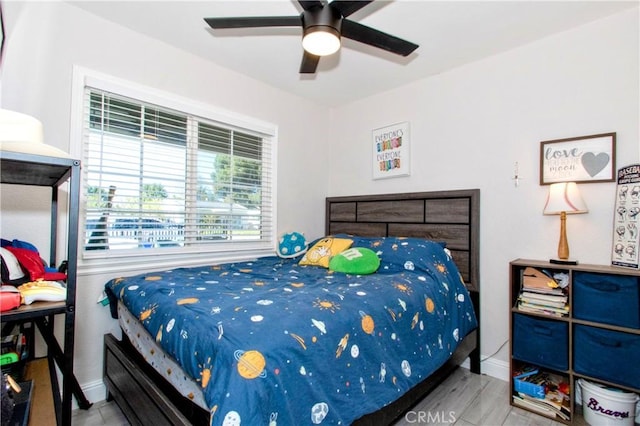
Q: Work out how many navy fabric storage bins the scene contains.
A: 3